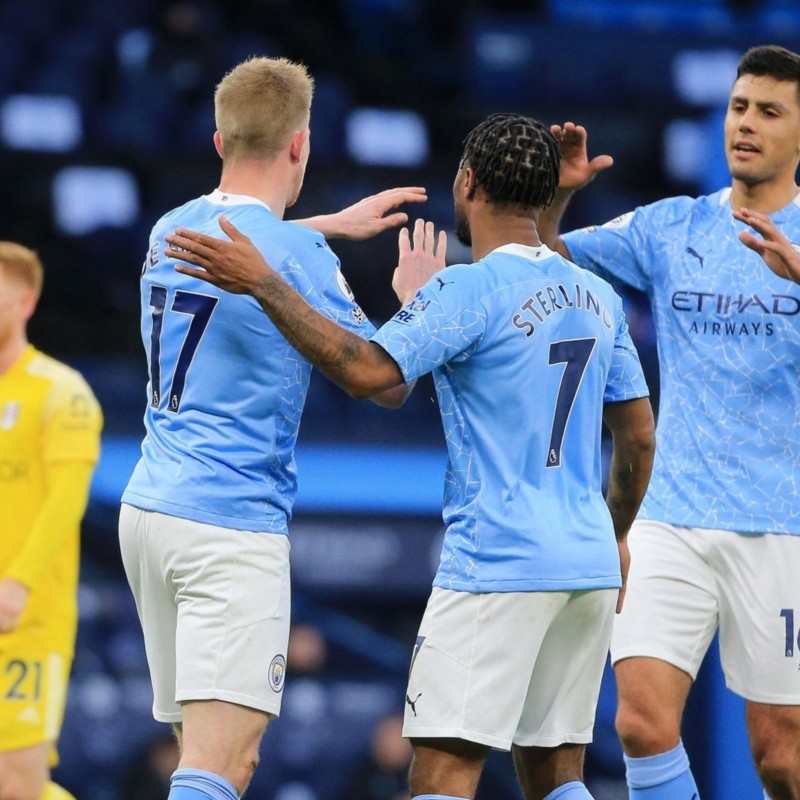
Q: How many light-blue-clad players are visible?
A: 3